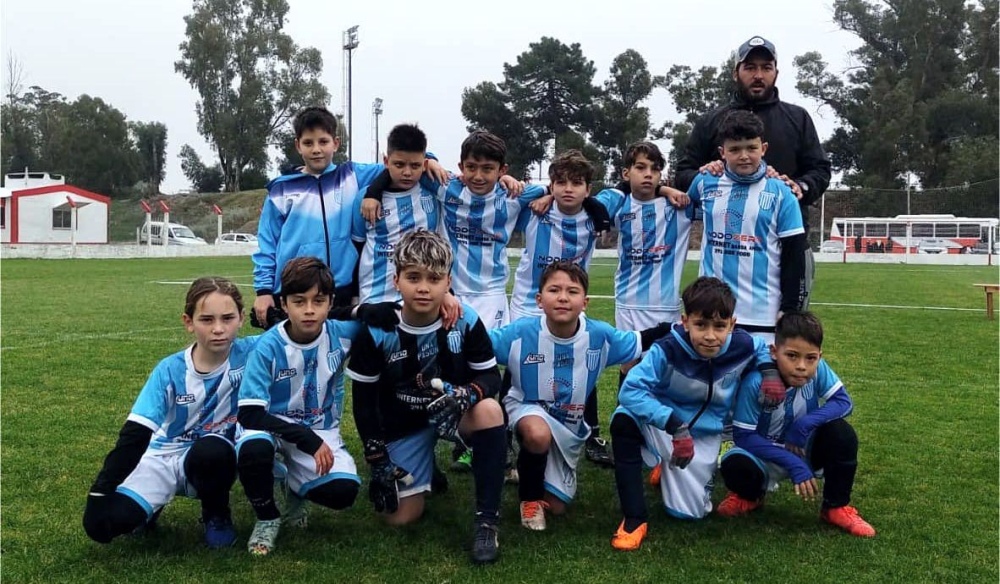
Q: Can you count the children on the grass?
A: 12